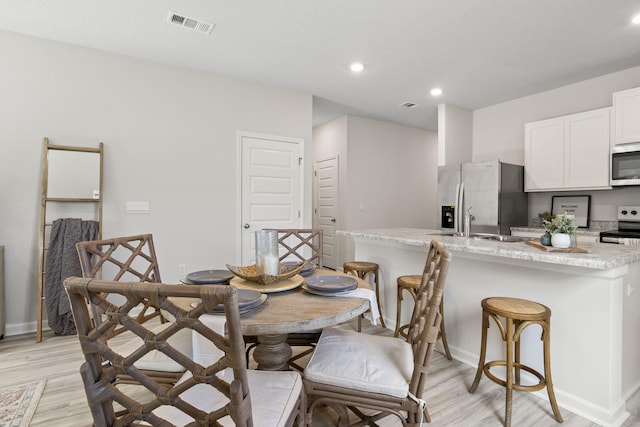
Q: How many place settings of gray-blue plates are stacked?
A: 4